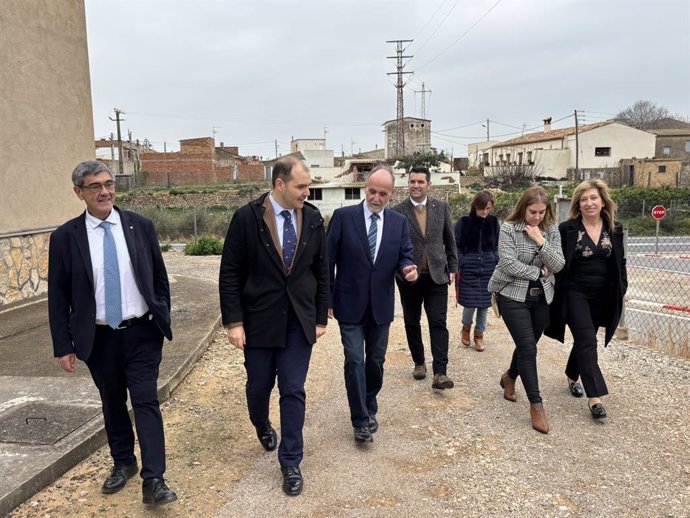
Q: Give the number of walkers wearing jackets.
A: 7